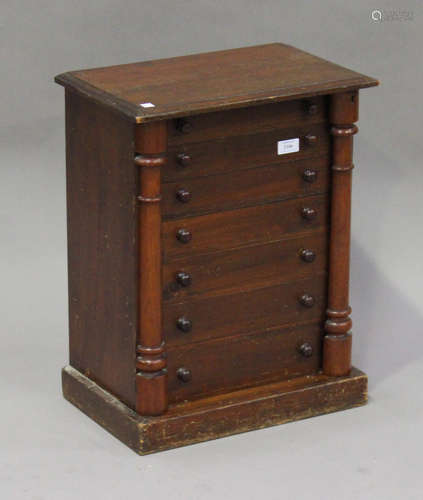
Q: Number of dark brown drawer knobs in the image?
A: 14